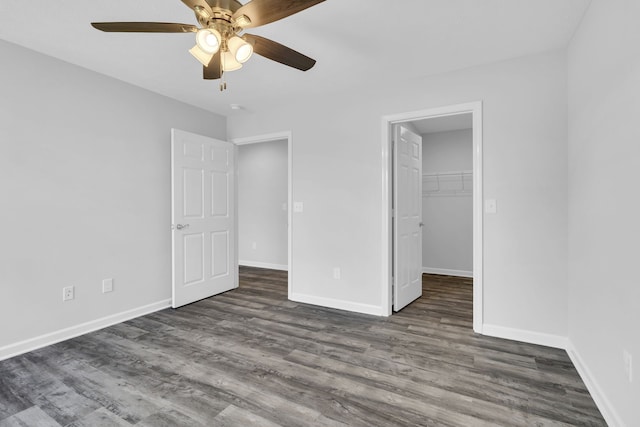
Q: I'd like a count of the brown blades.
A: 5